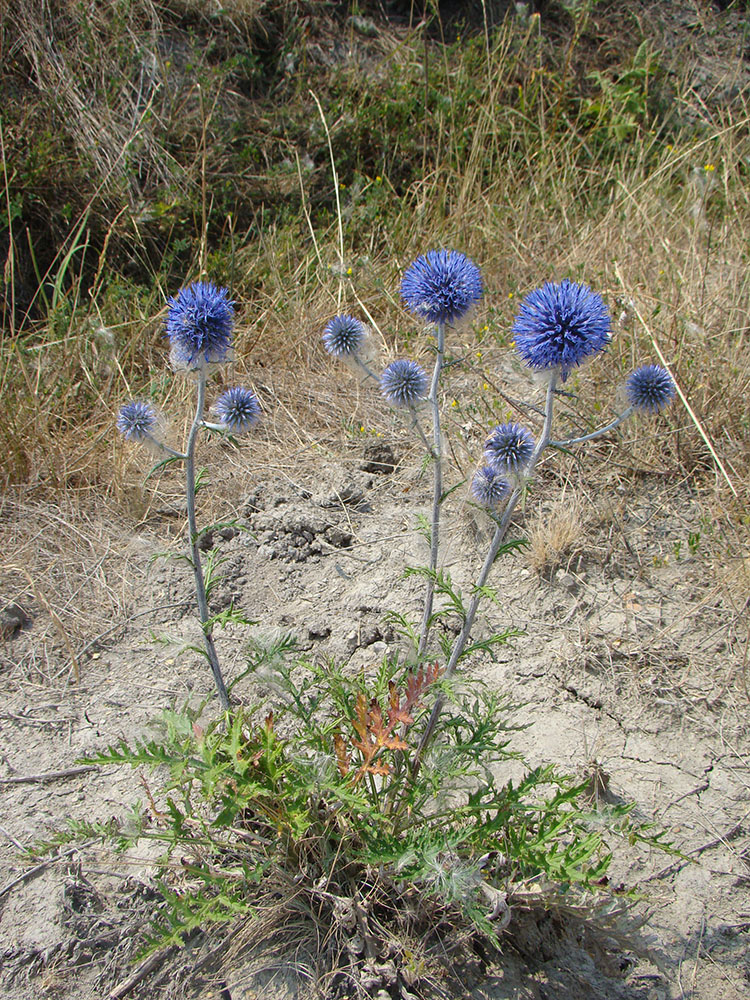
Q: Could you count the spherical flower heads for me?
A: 10